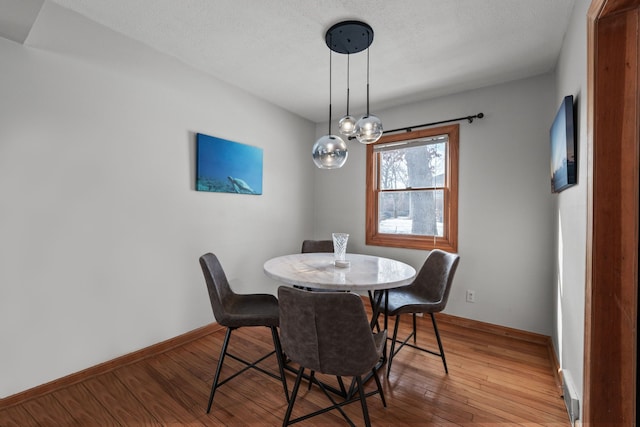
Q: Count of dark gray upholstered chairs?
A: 4